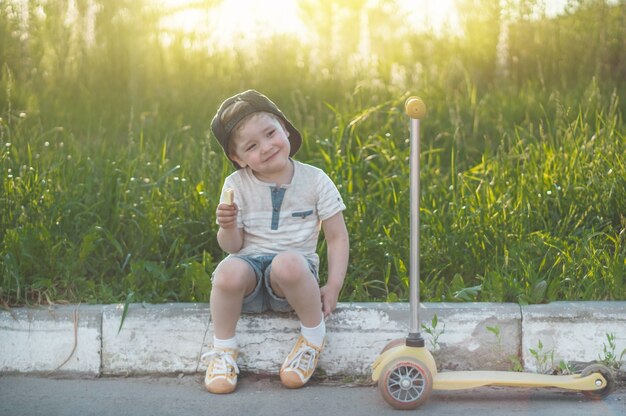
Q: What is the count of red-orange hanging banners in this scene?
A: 0